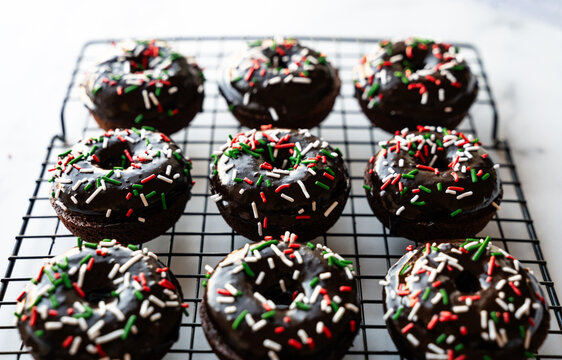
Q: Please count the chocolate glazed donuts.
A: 9